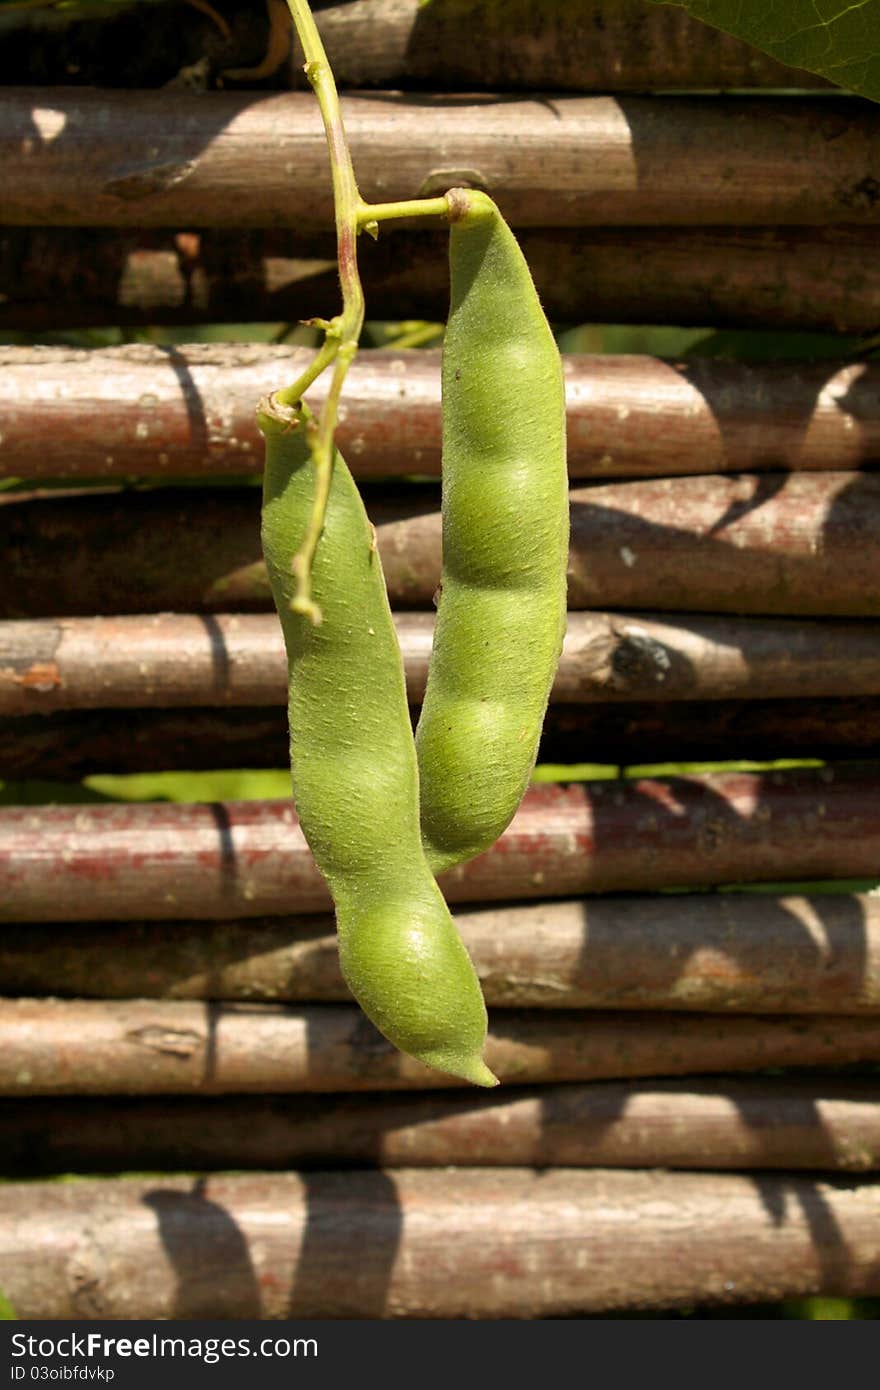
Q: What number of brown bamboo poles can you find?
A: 12